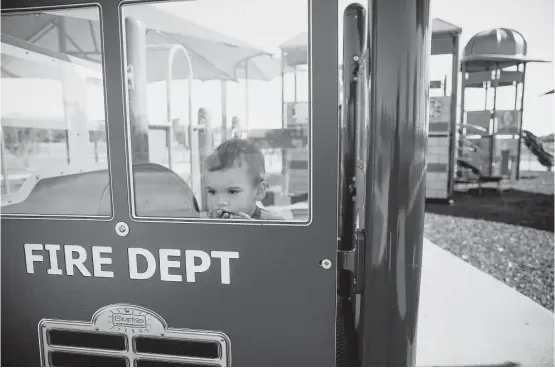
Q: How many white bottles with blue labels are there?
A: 0